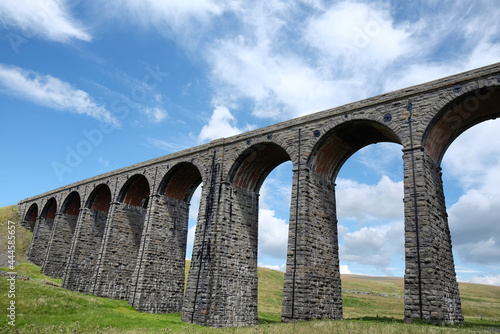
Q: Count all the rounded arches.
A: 9